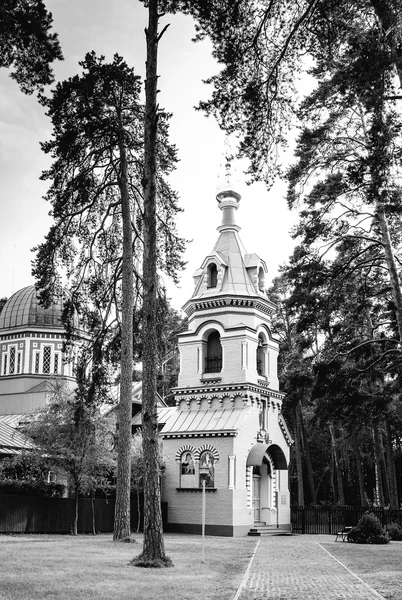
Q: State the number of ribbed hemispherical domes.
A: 1